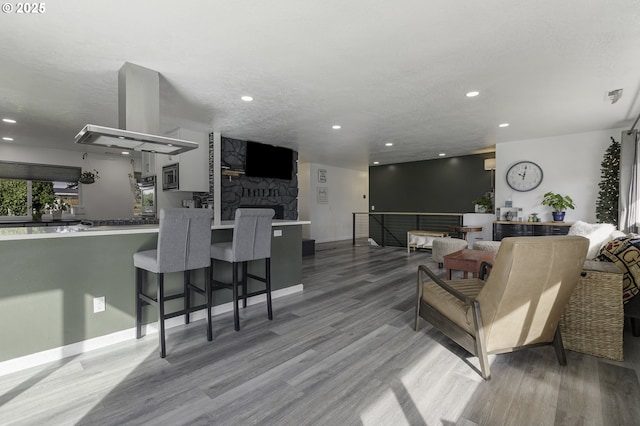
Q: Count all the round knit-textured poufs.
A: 2